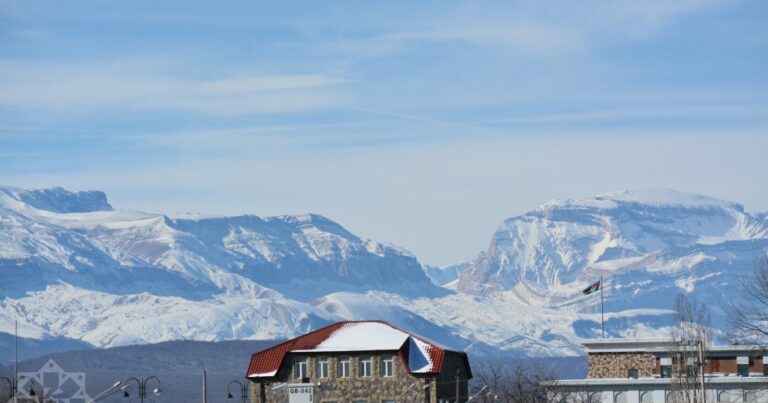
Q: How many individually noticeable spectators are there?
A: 0